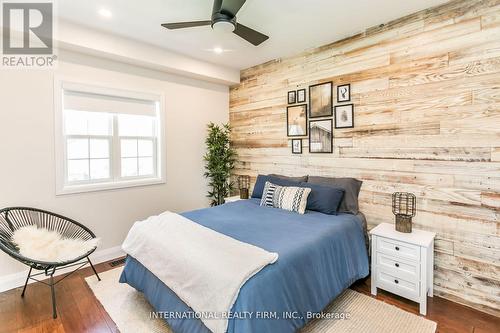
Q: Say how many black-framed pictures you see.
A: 8